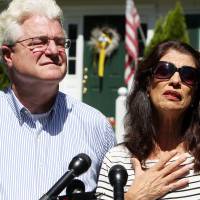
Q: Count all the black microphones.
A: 3